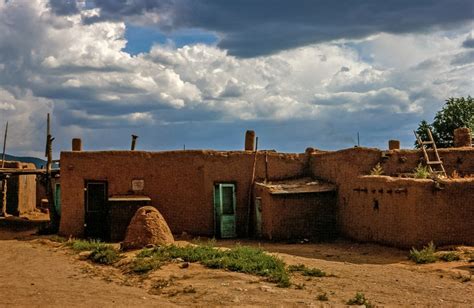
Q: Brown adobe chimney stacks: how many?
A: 4